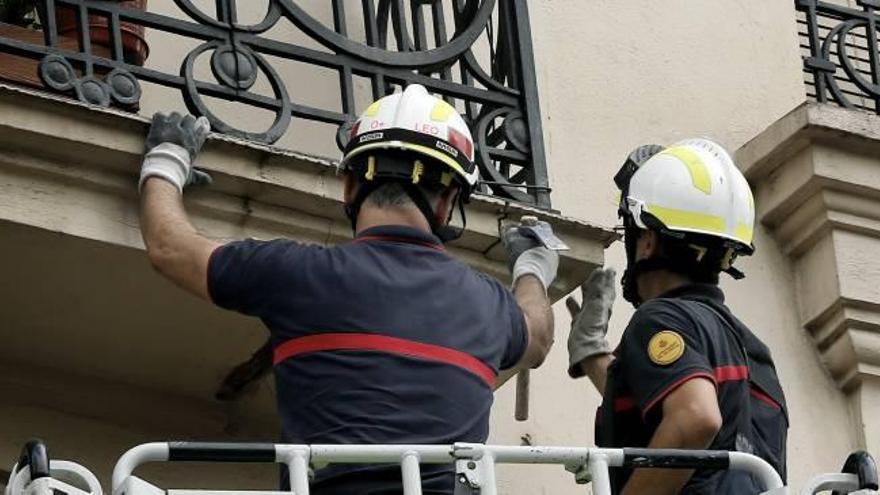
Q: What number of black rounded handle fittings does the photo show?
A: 2